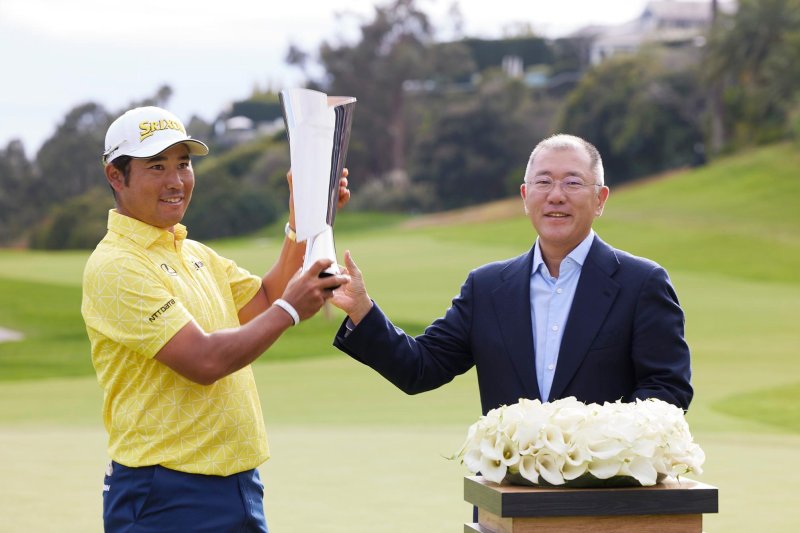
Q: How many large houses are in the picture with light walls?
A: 1